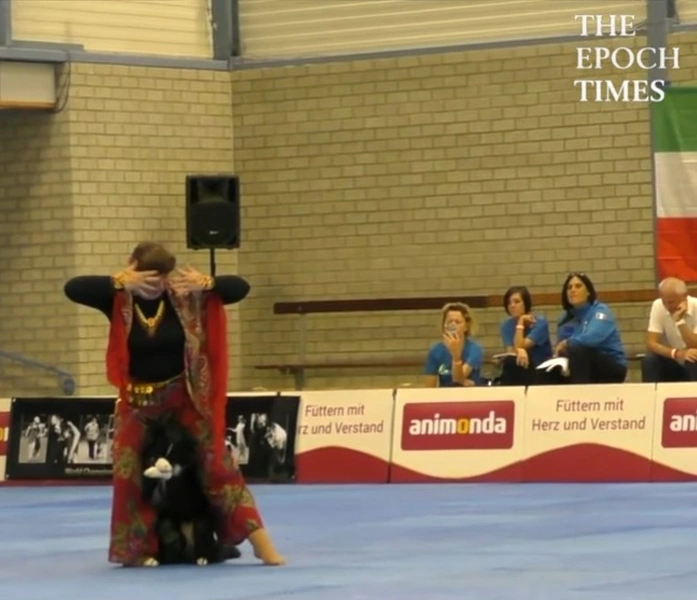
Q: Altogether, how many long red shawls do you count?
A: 1